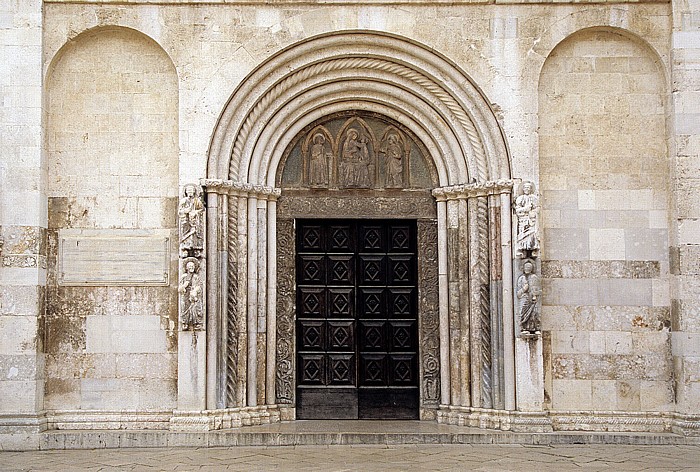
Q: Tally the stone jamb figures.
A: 4